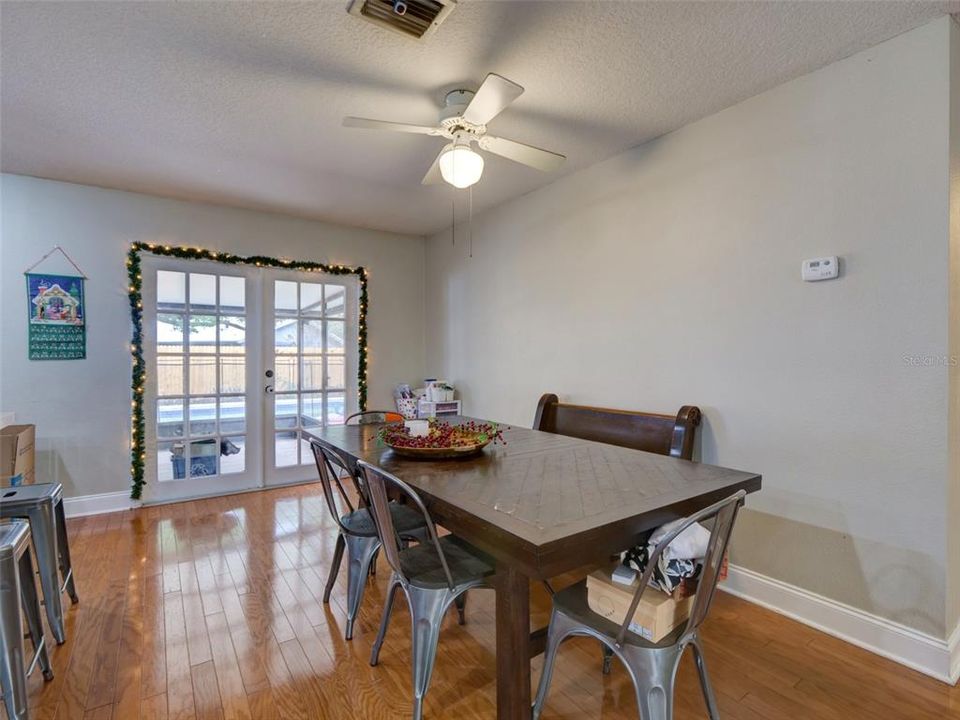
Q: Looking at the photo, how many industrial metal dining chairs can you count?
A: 4